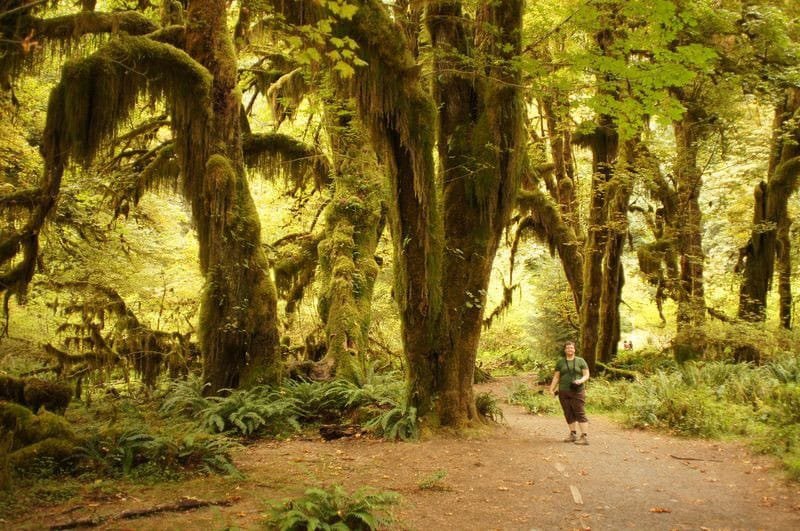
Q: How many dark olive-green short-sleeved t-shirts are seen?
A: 1